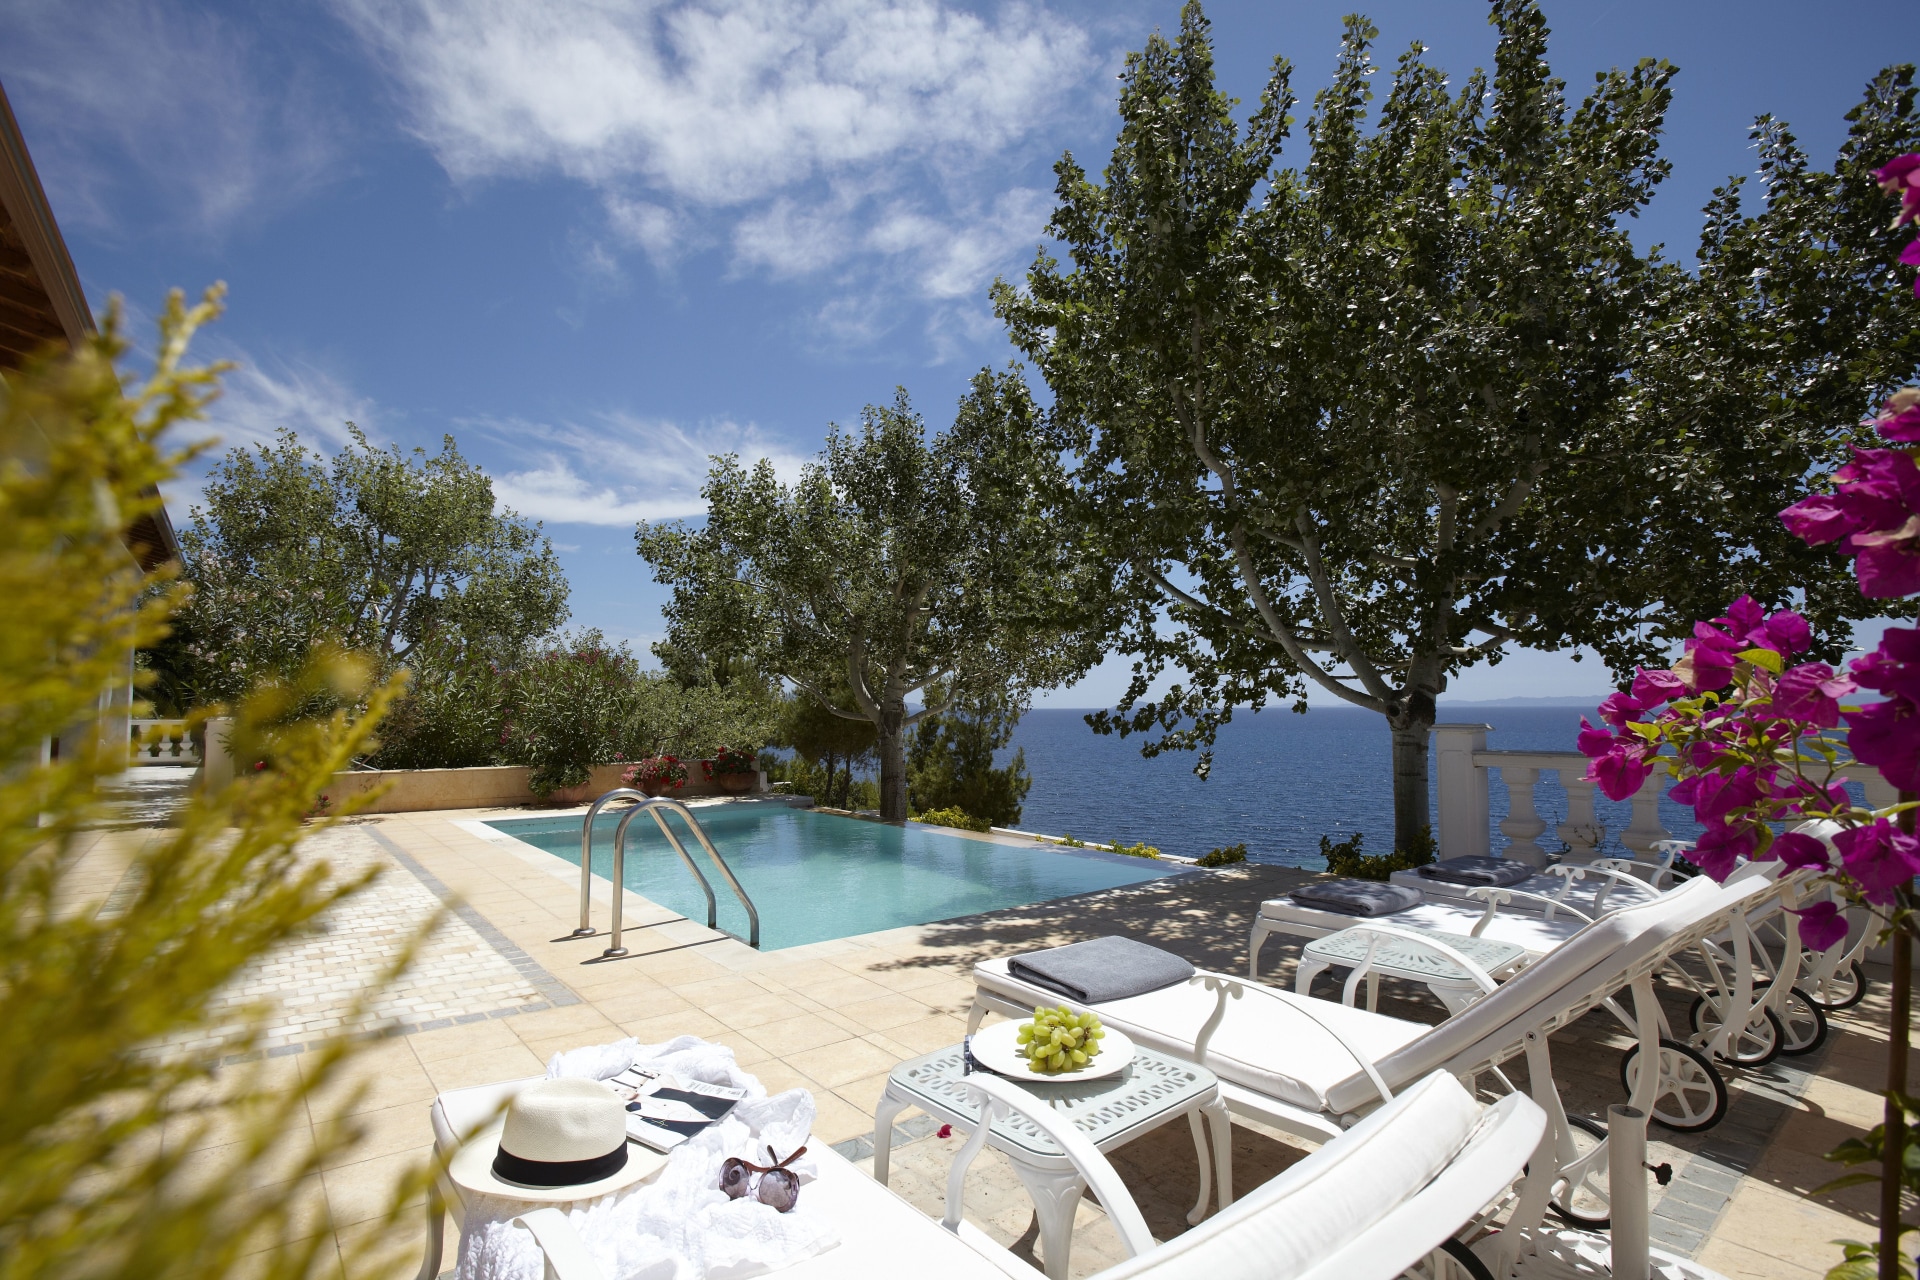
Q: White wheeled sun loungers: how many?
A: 4